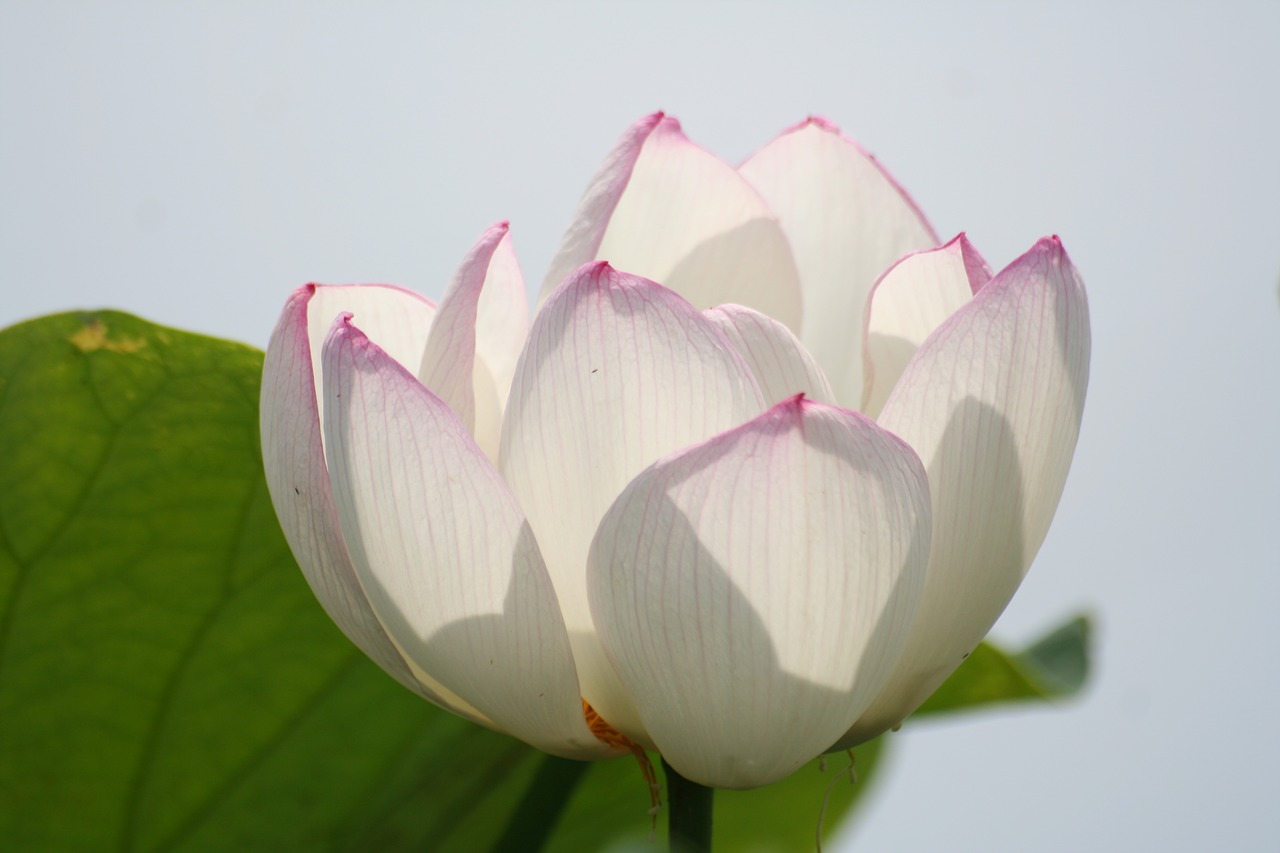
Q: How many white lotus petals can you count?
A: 10